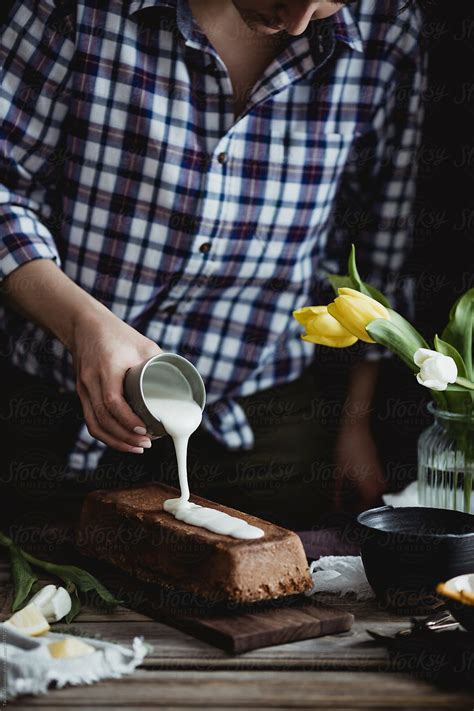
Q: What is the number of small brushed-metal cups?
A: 1